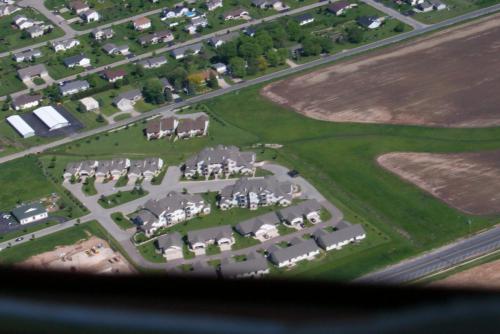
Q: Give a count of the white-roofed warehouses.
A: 2